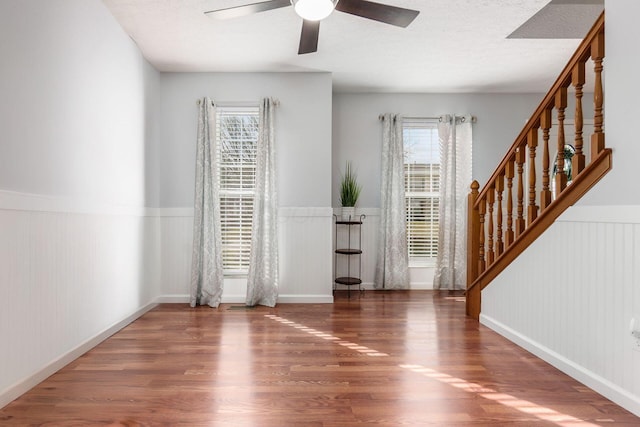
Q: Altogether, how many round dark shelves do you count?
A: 3